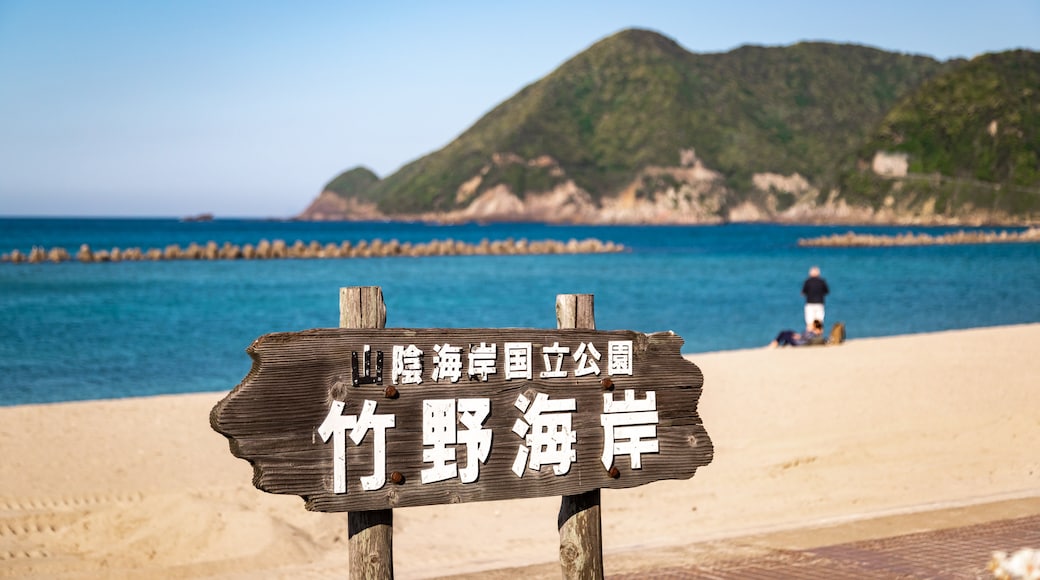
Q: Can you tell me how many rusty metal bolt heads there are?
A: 4